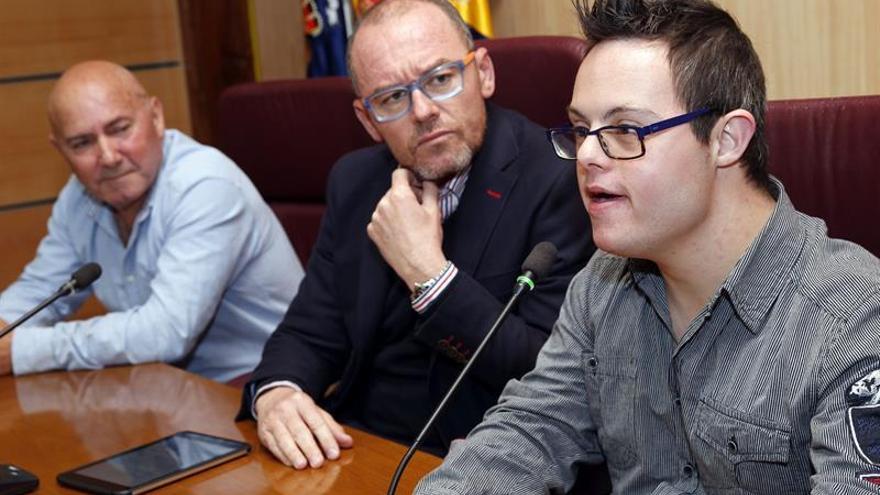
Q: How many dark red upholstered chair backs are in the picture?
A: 3